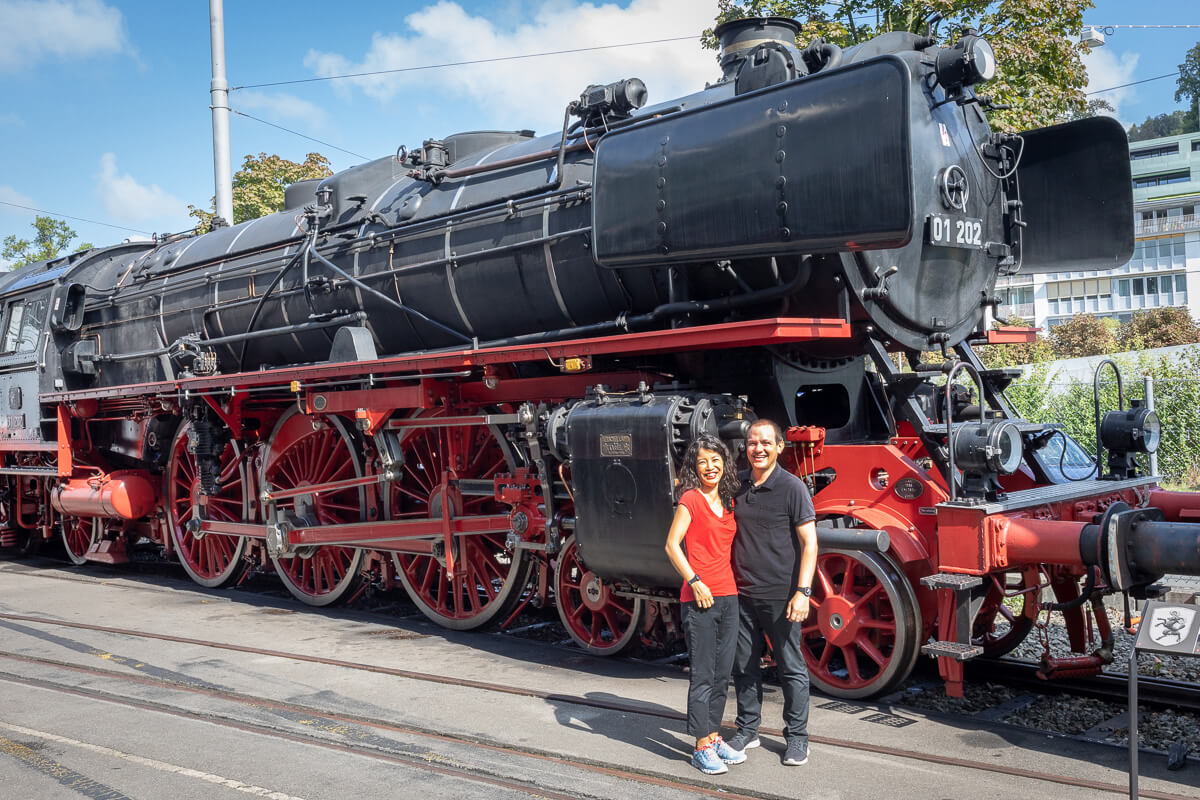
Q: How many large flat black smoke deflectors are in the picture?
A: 2